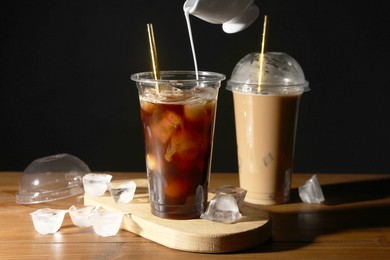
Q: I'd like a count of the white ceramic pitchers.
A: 1